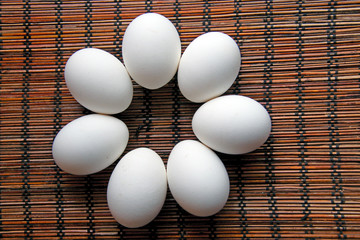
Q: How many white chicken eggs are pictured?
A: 7